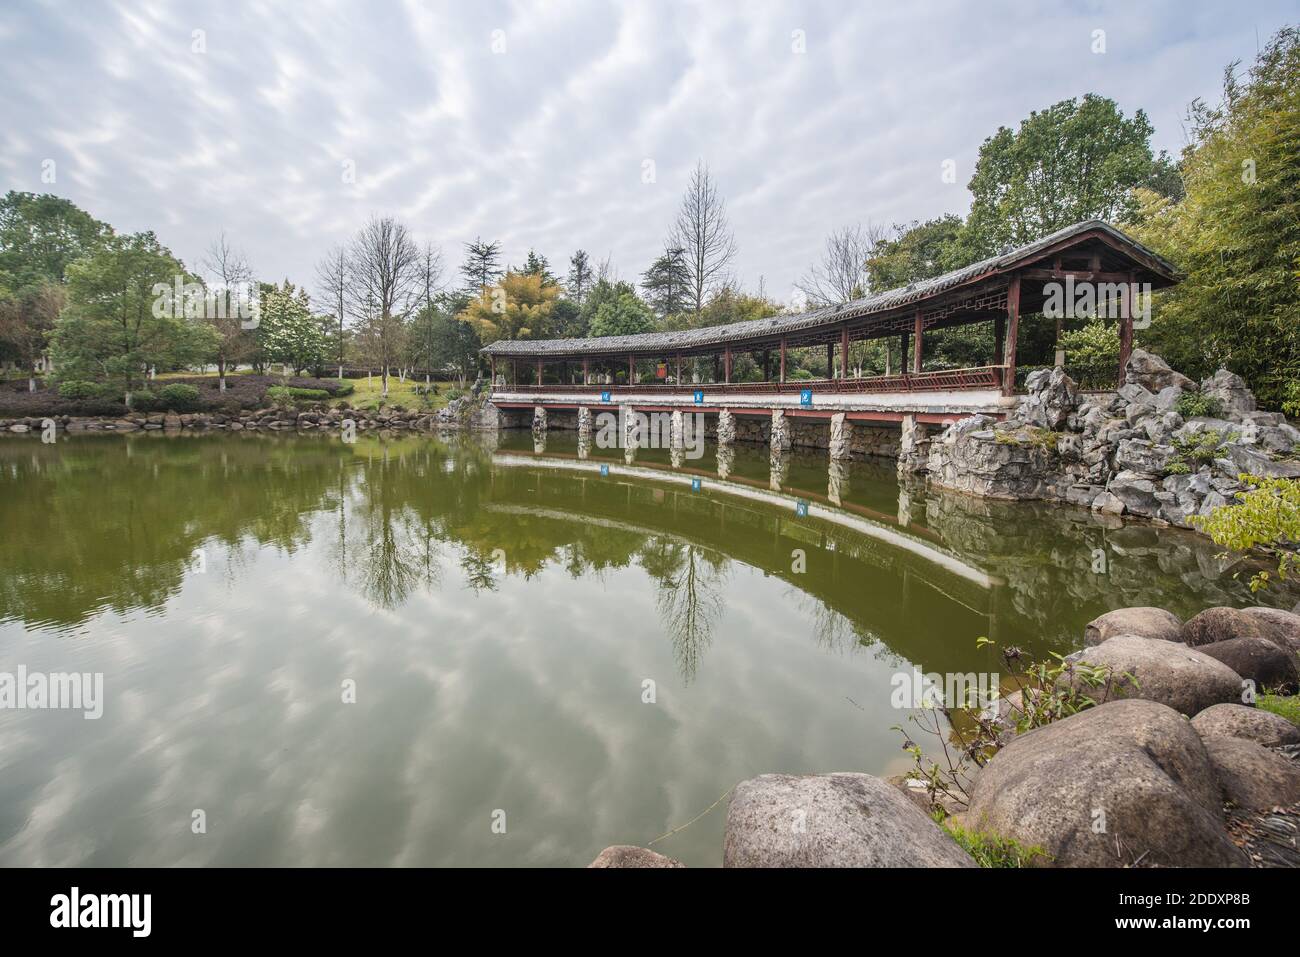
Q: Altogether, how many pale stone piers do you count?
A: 8